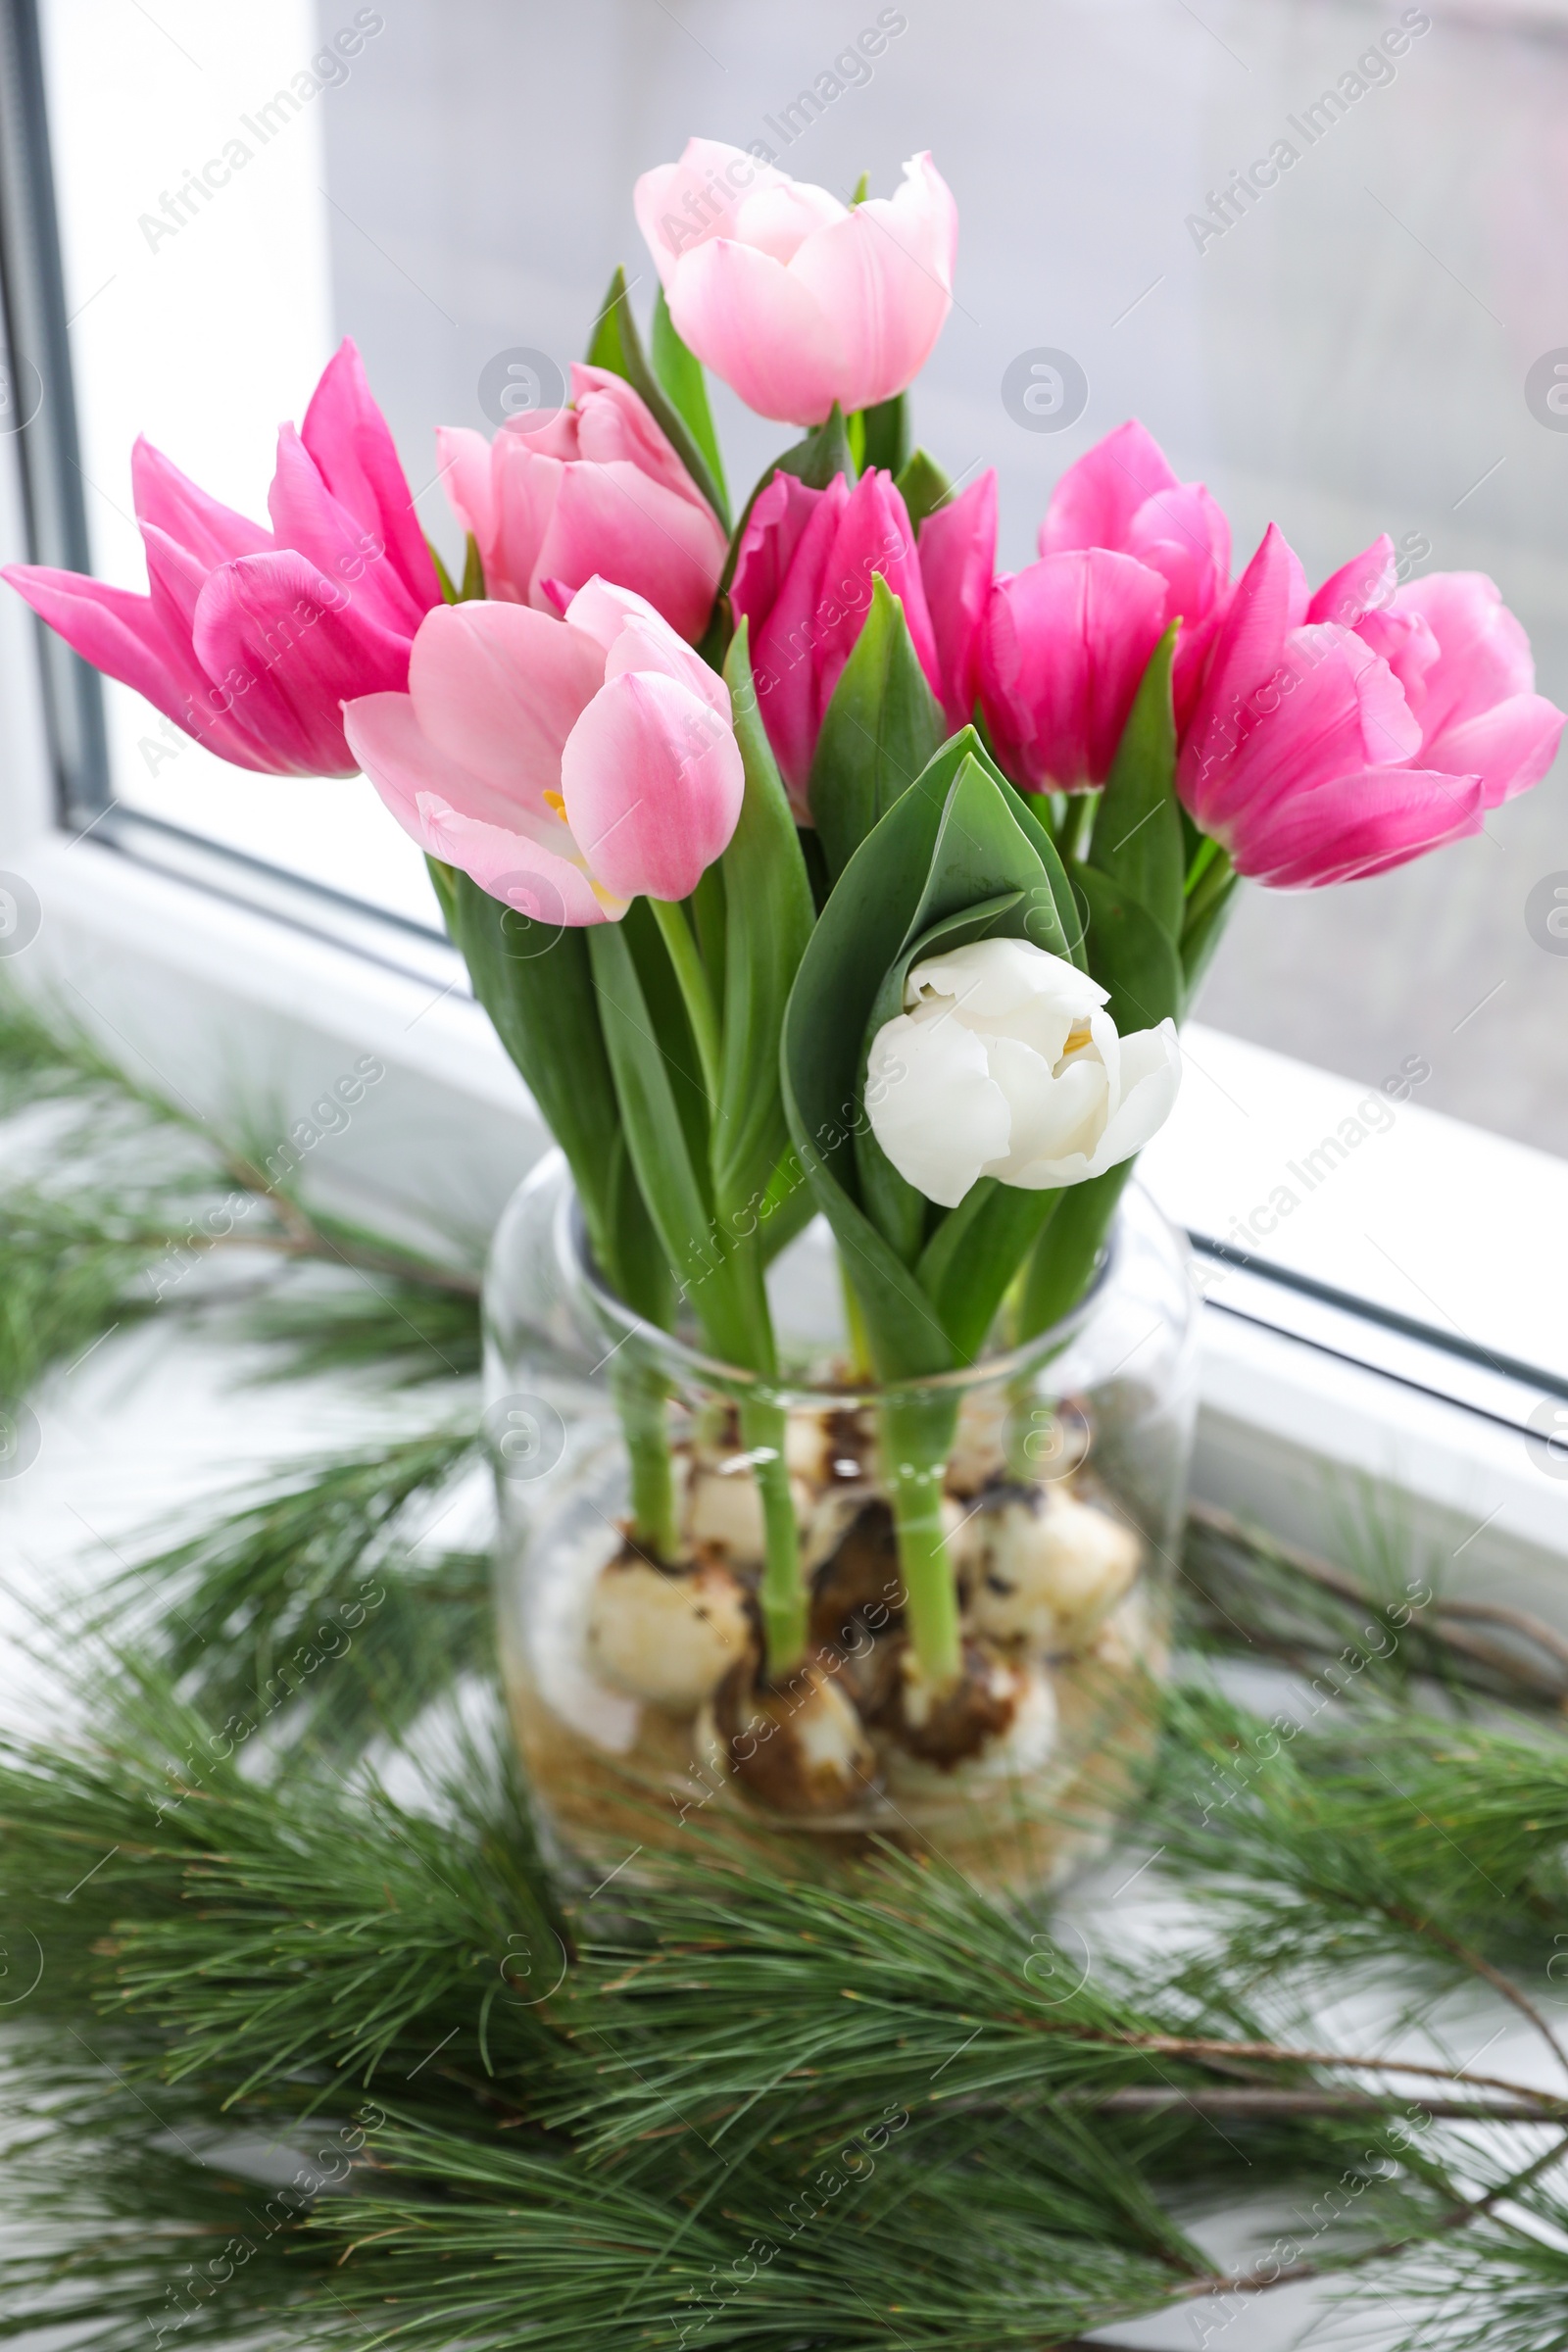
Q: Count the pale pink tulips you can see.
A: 3